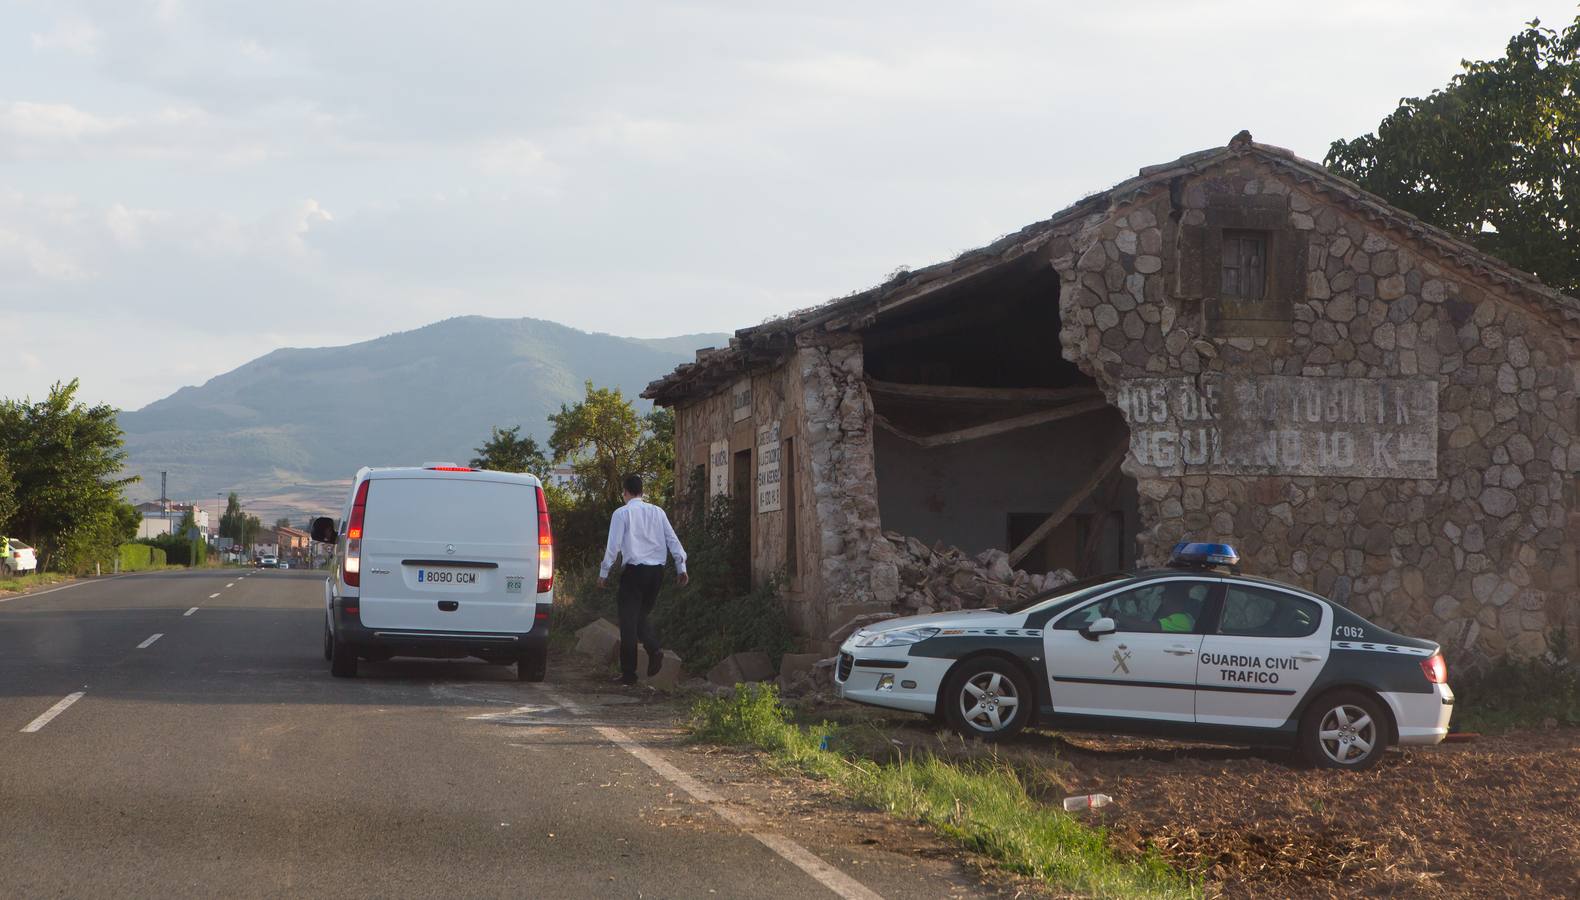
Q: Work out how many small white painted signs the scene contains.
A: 3